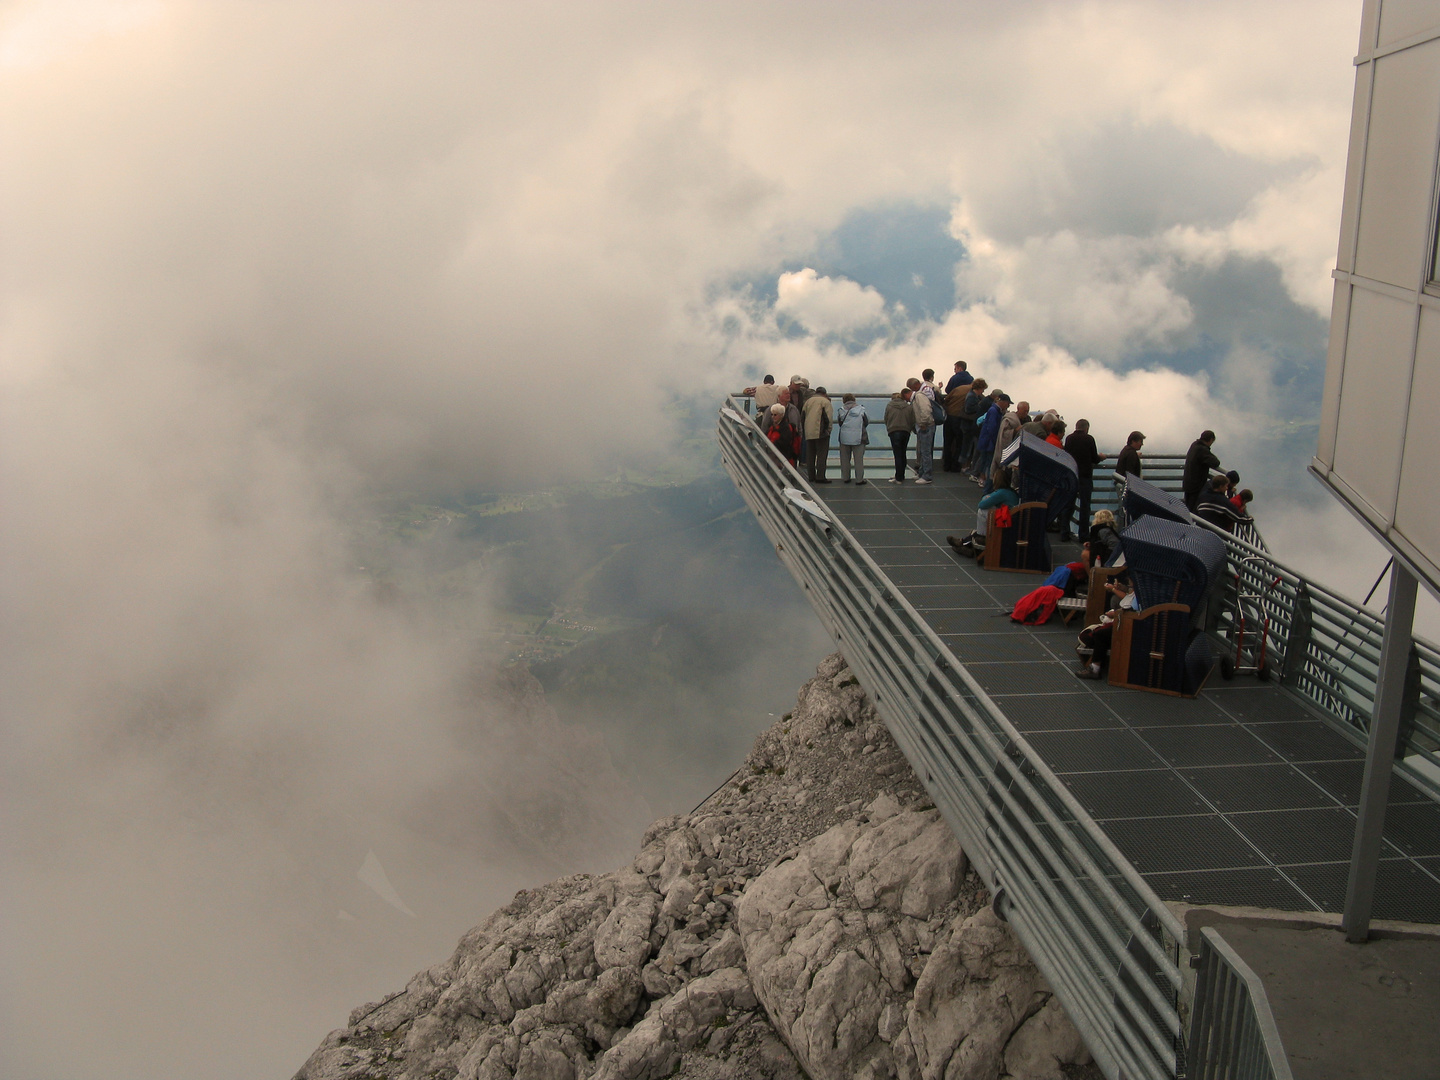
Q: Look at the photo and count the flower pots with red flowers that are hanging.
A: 0